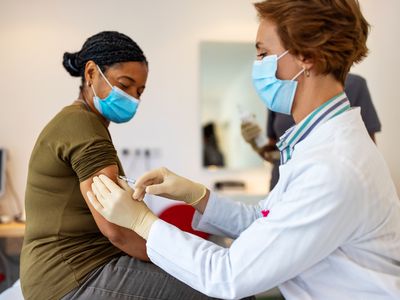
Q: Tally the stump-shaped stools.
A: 0